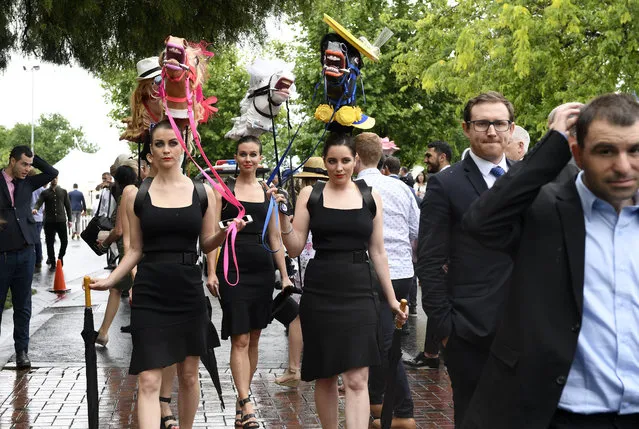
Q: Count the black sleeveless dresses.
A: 3